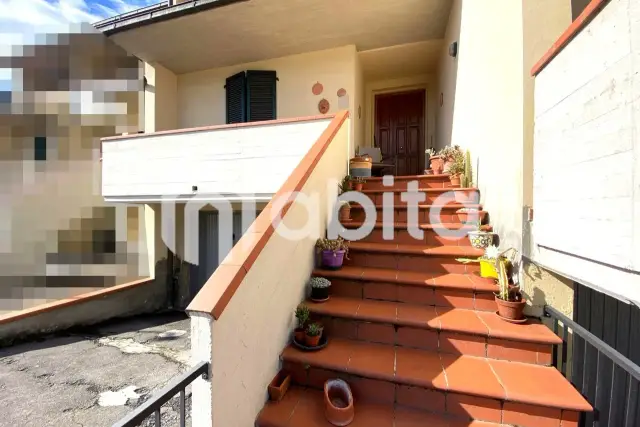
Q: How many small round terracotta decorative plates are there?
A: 3